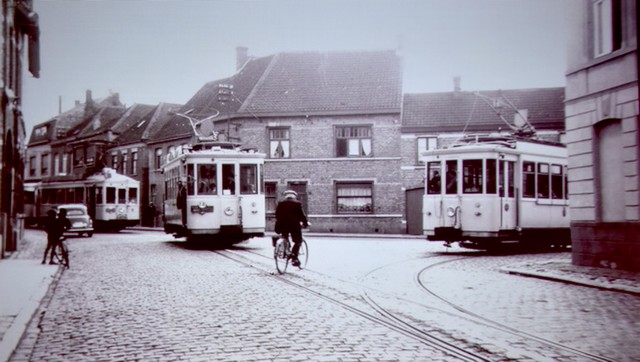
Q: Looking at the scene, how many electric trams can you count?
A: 3